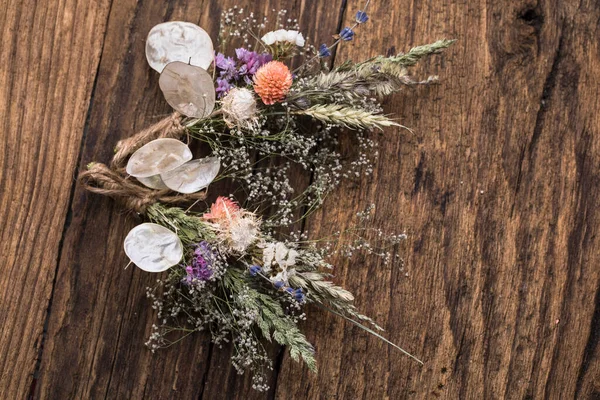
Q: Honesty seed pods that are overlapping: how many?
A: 5